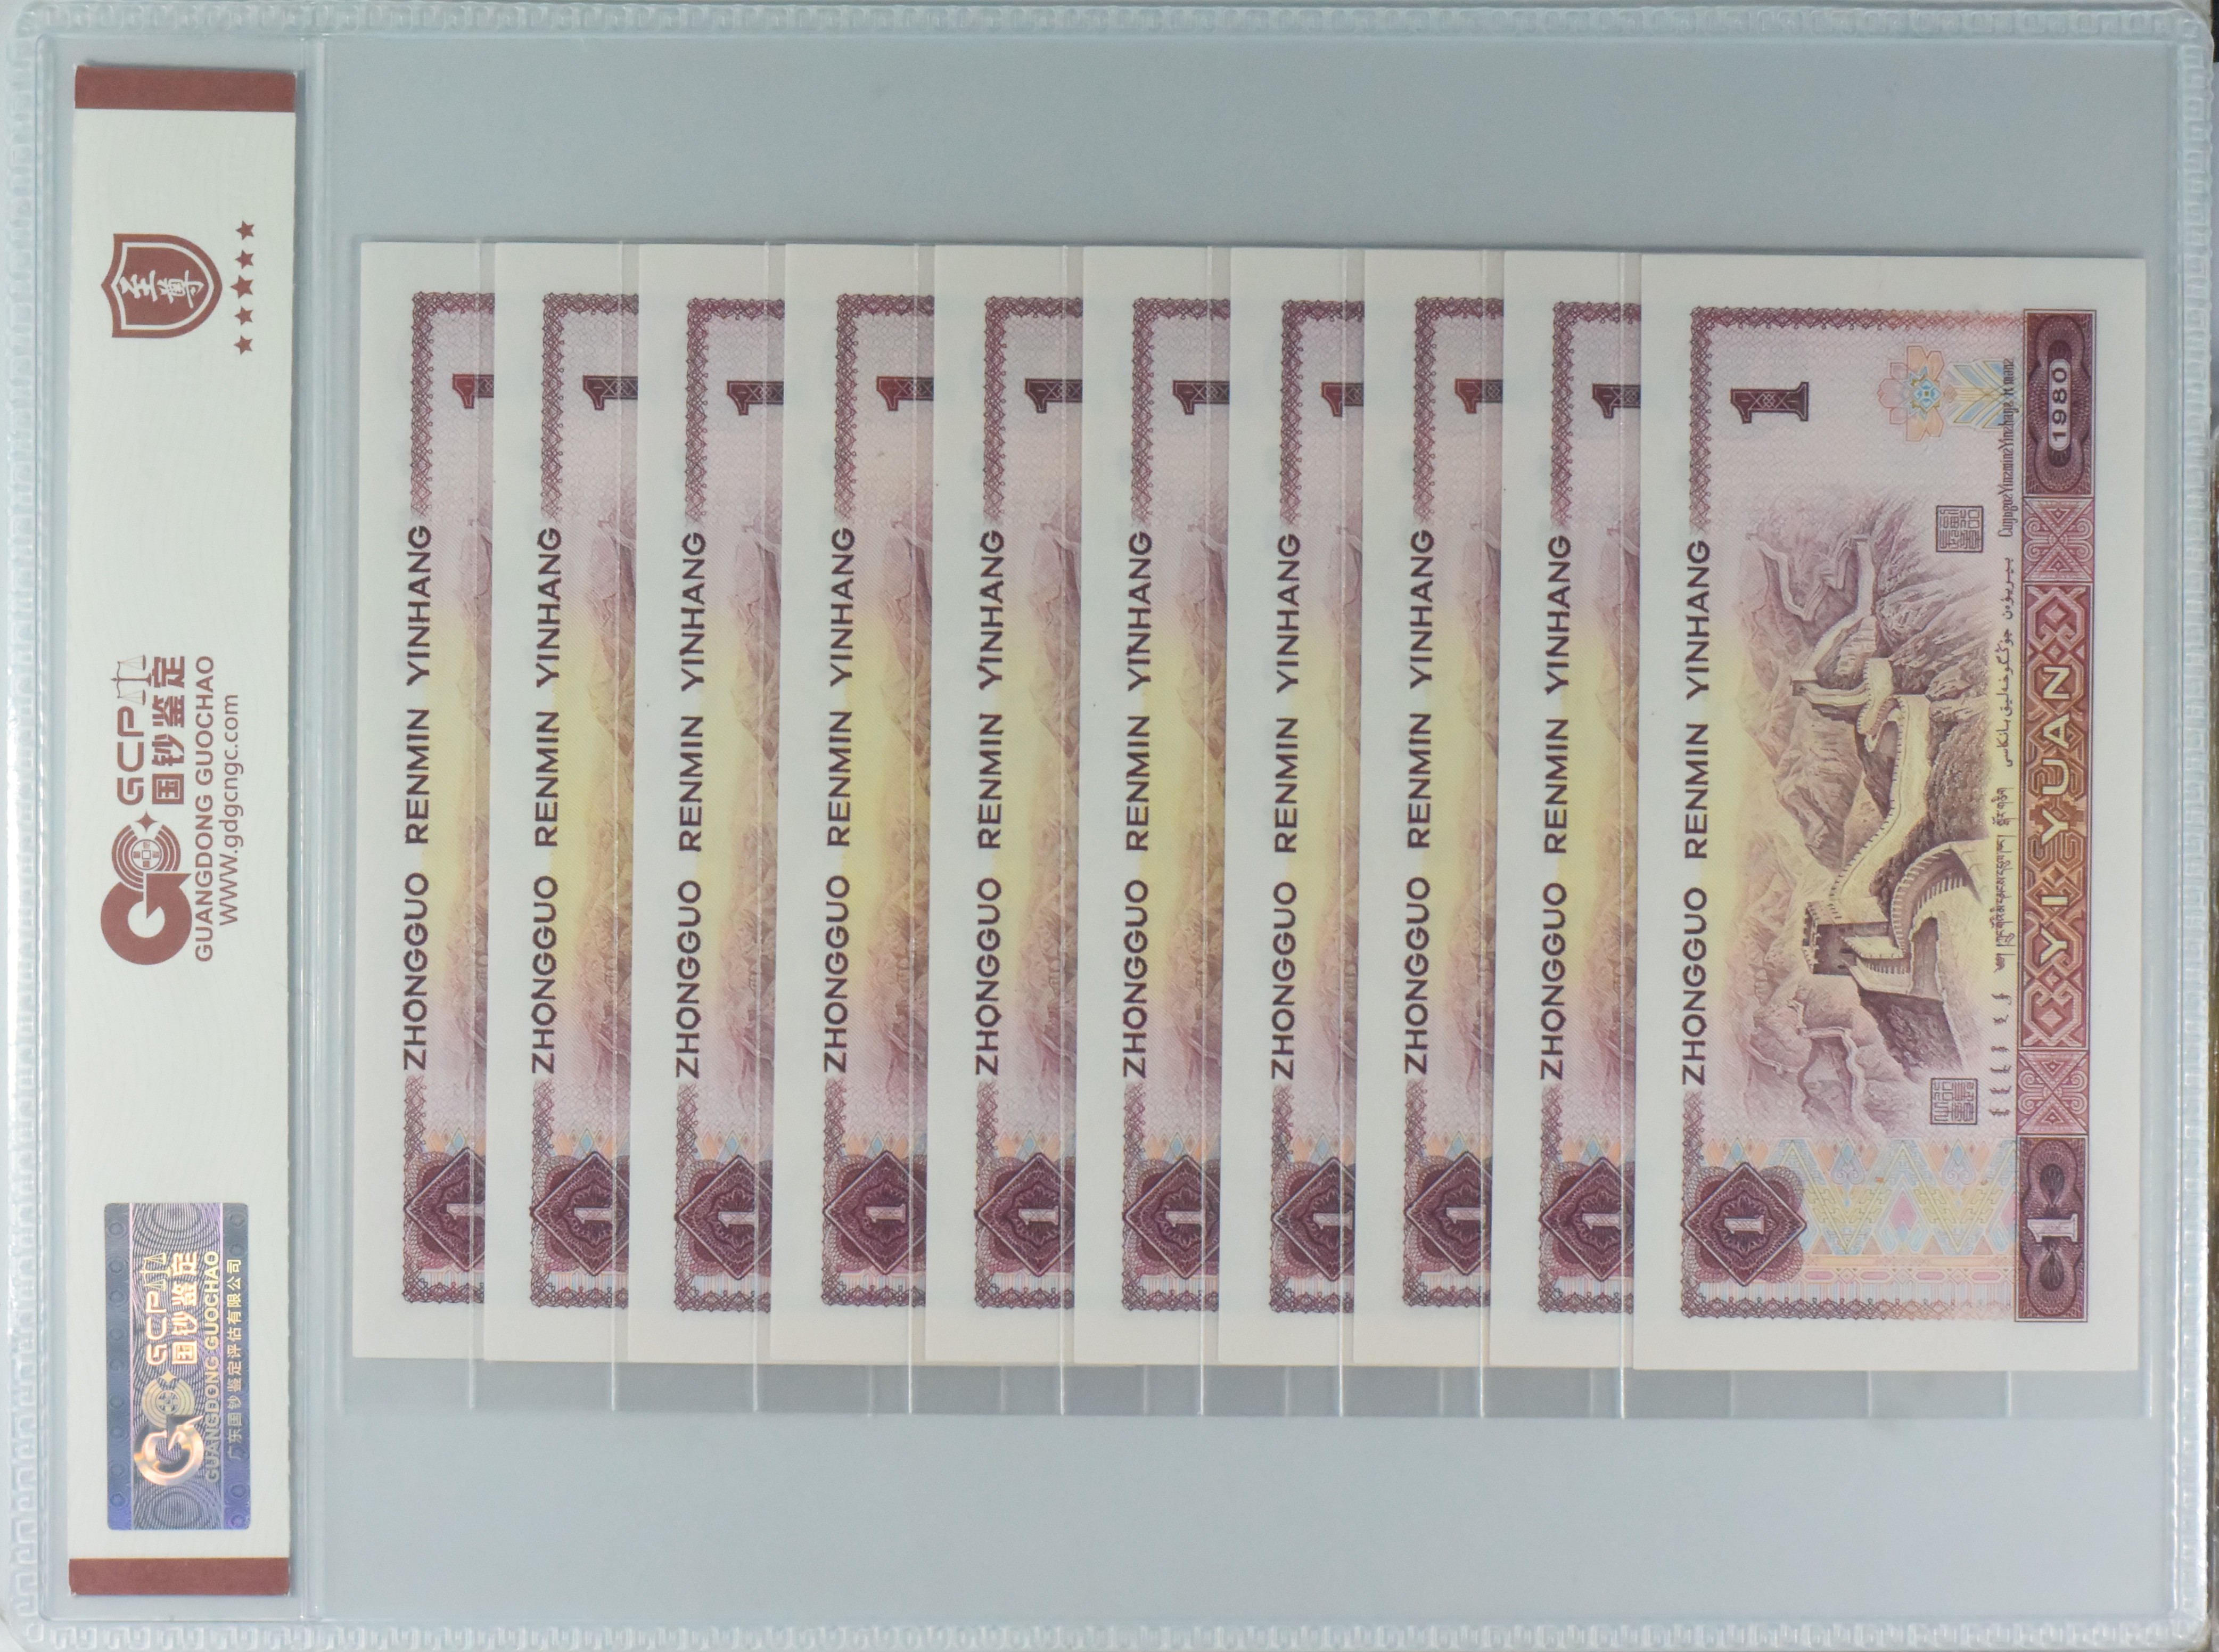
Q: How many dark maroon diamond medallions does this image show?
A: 10